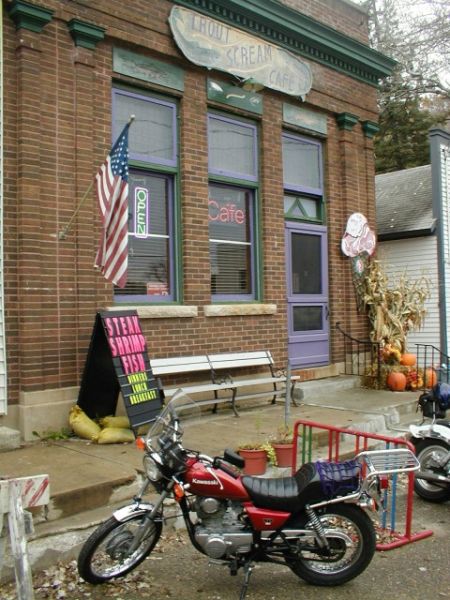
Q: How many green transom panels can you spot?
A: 3